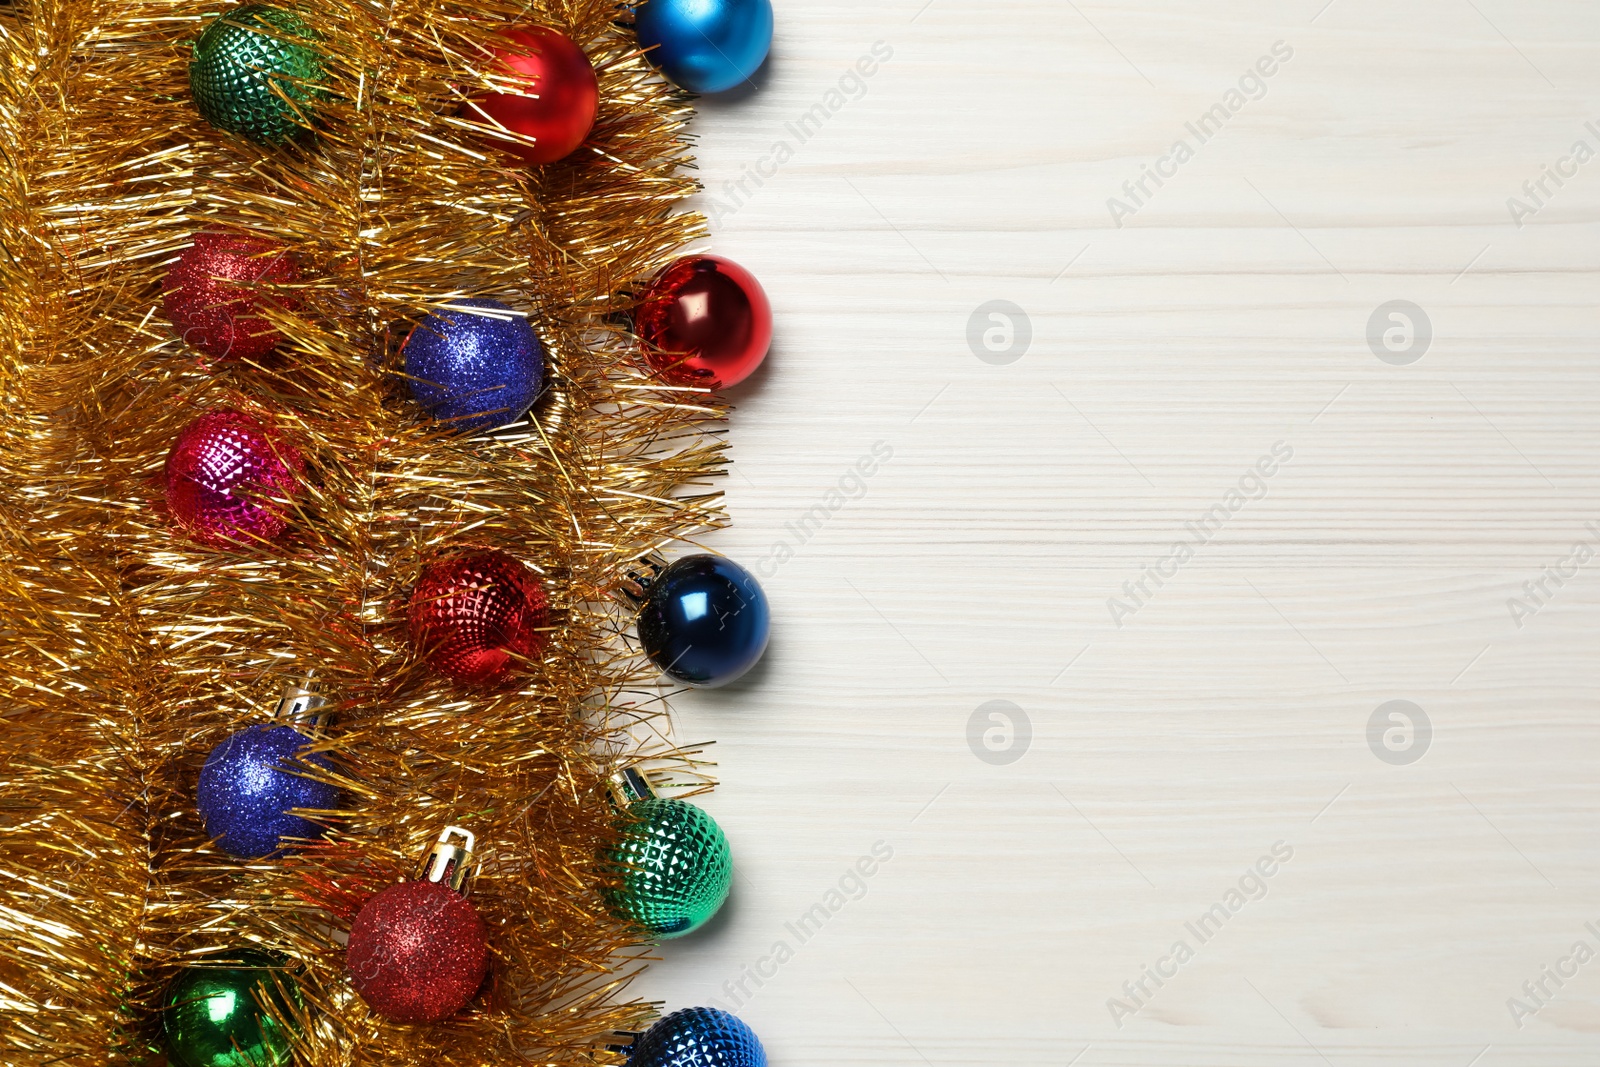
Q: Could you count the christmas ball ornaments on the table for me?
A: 14